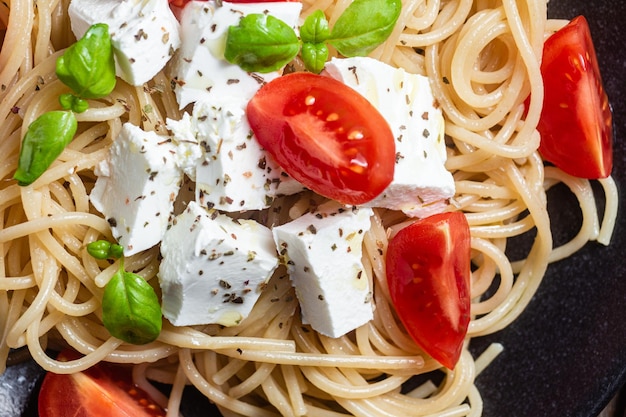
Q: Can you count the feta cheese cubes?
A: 7